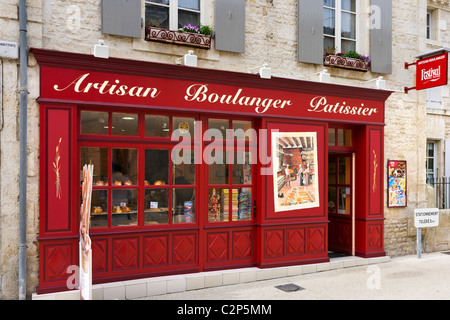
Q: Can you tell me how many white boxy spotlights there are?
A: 5